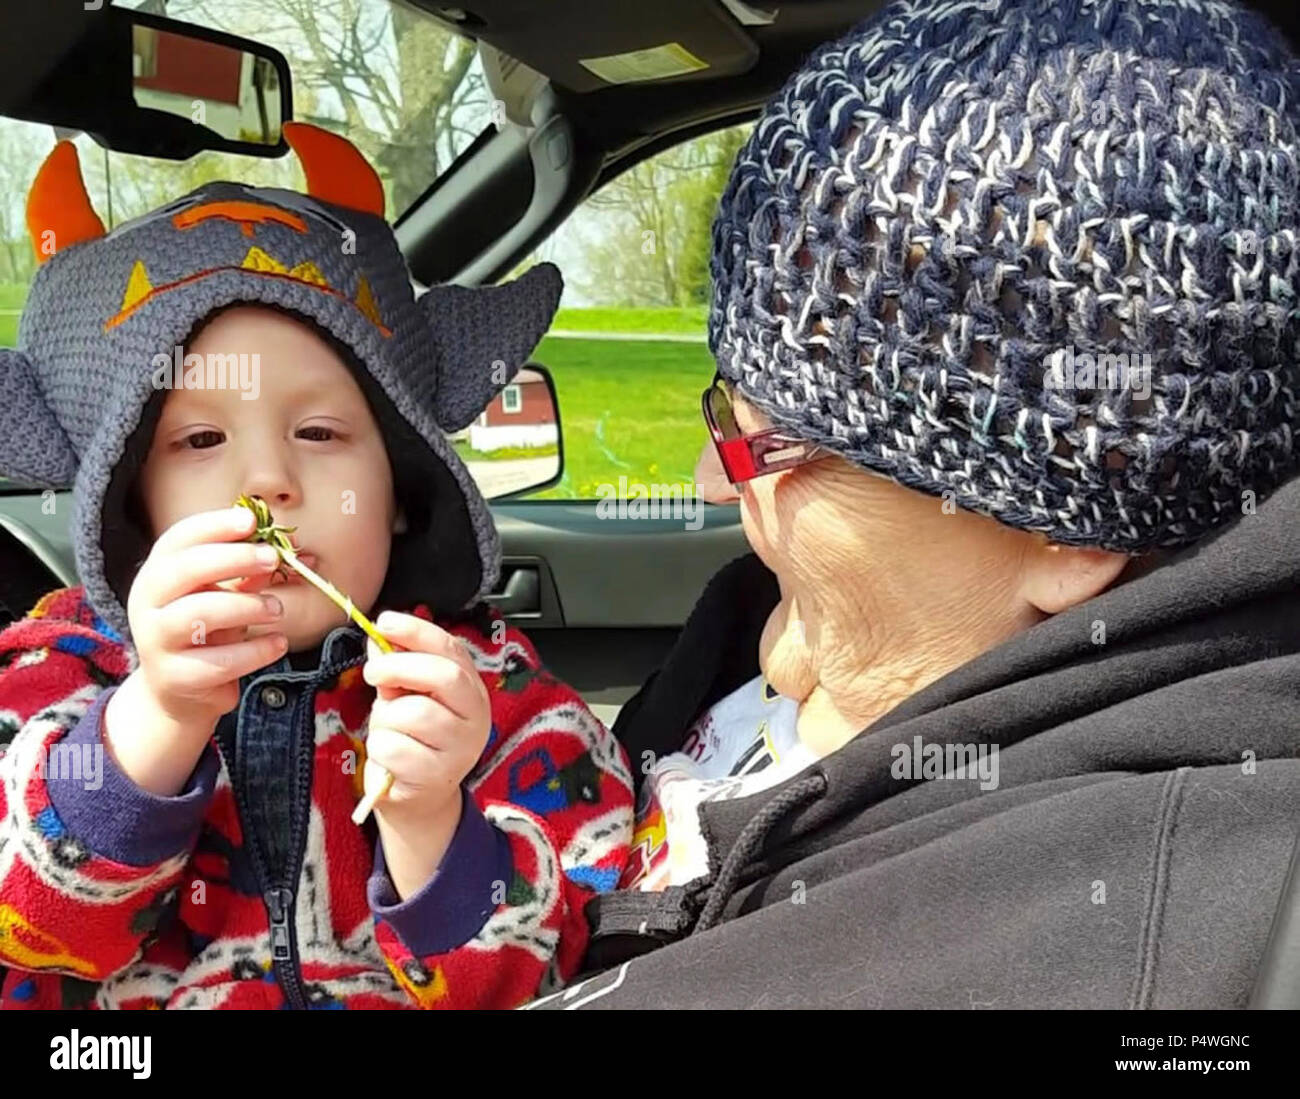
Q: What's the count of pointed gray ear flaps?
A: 2